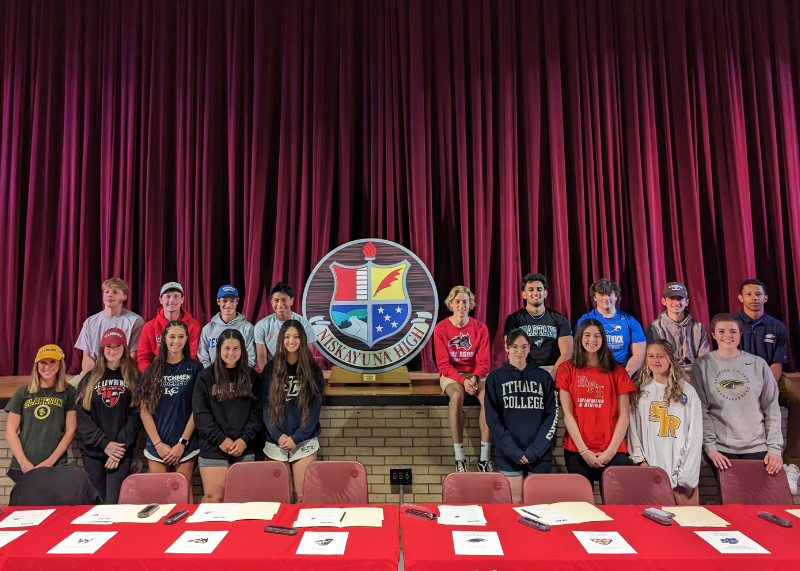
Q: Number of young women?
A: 9